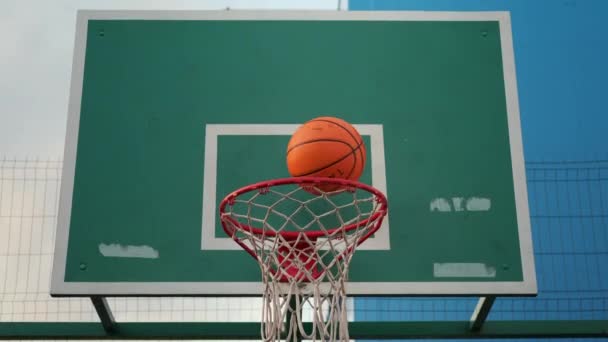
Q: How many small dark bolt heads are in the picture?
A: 4